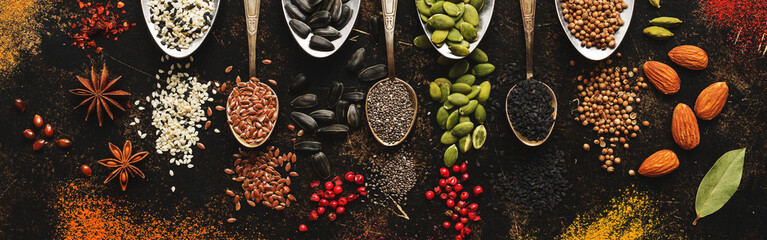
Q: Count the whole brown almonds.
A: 5